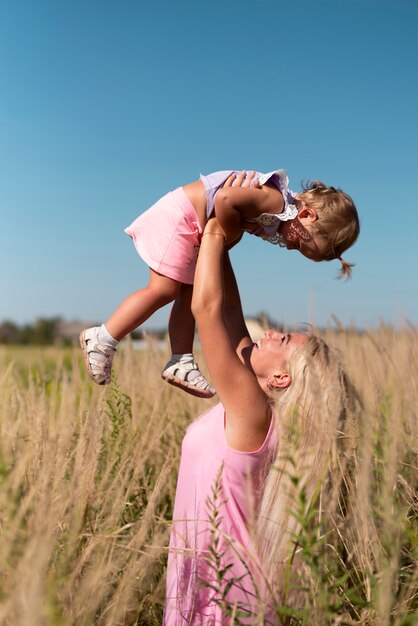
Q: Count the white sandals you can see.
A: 2